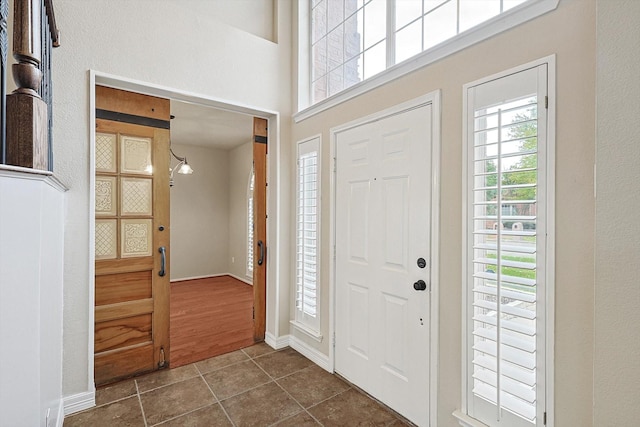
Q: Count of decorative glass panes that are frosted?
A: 6